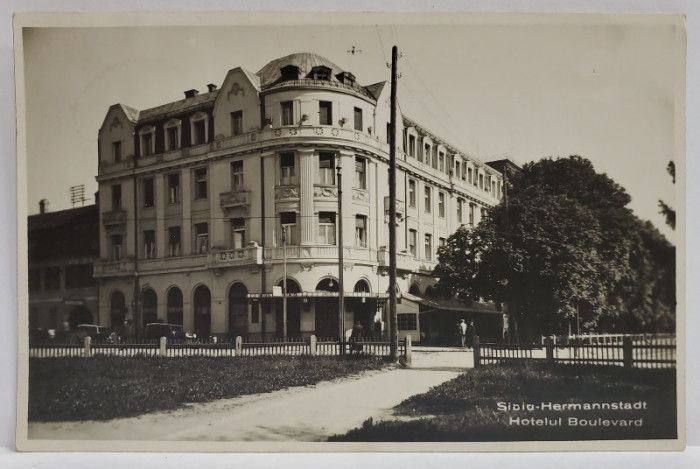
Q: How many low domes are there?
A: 1